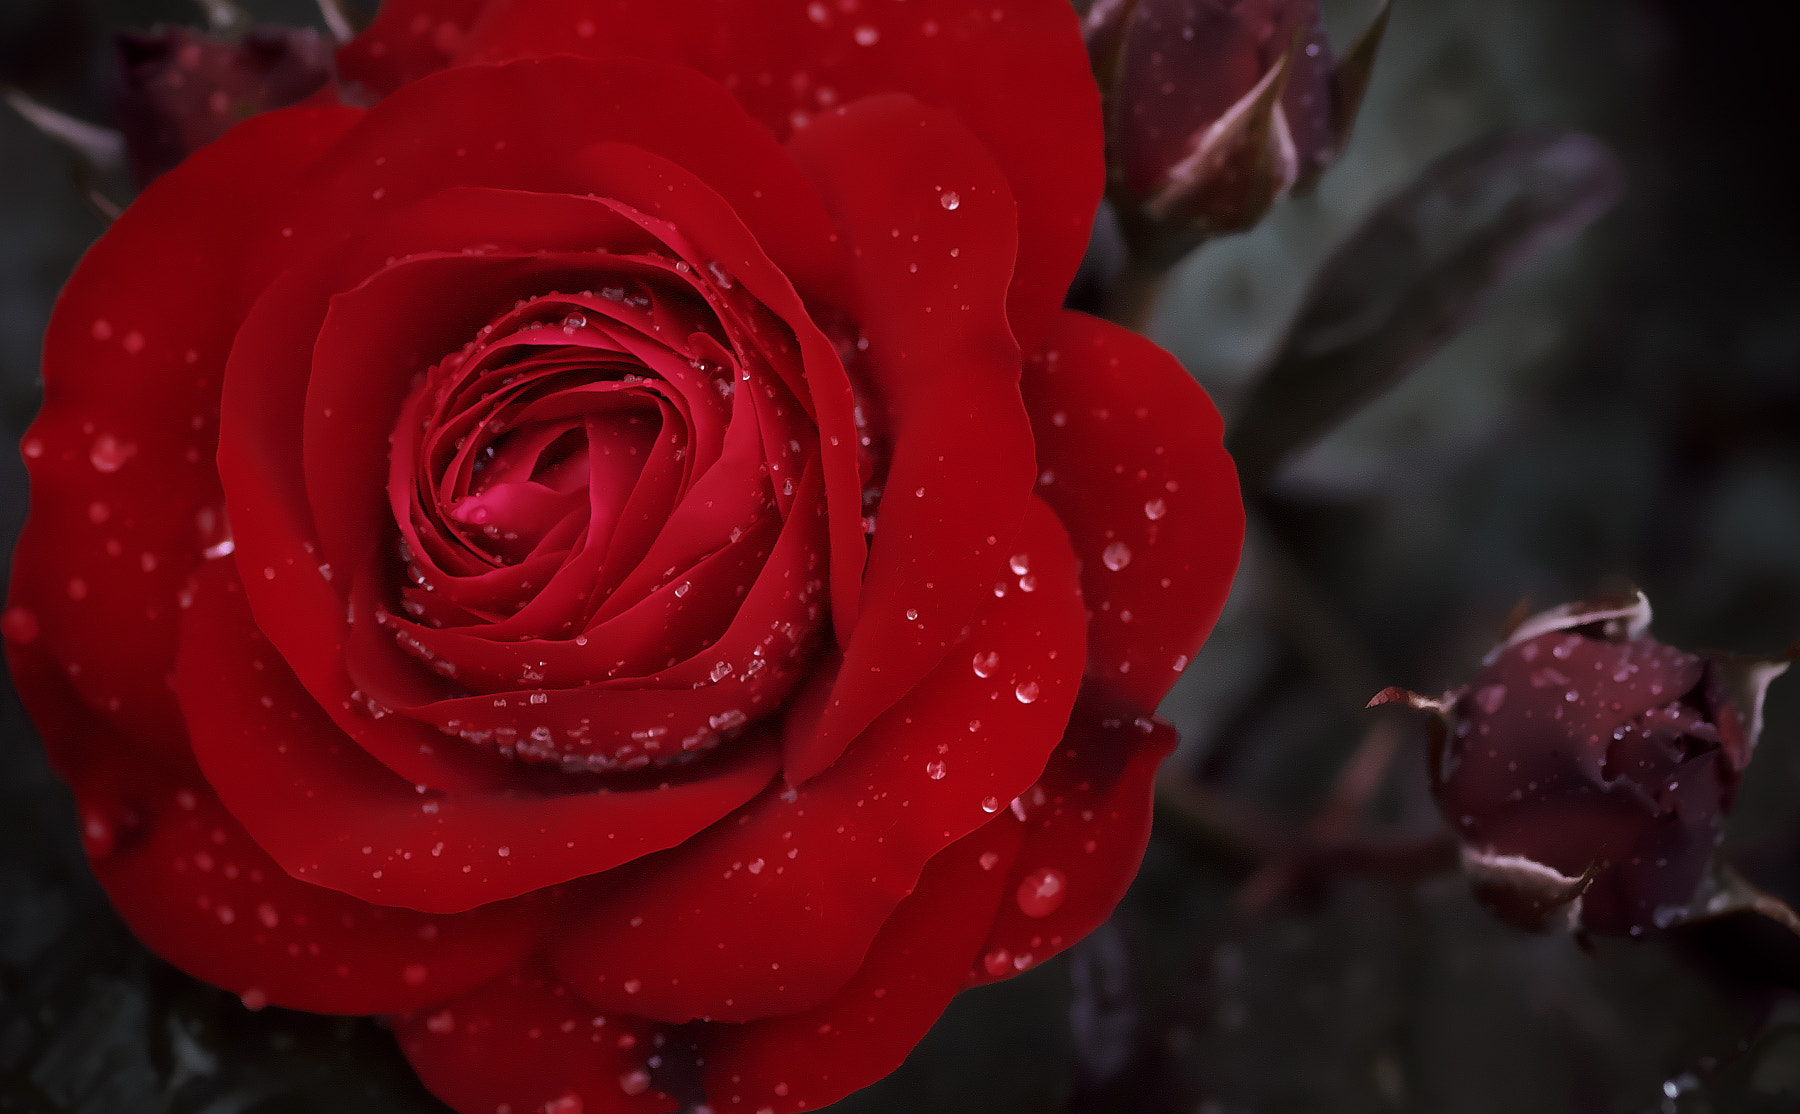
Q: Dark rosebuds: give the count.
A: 3